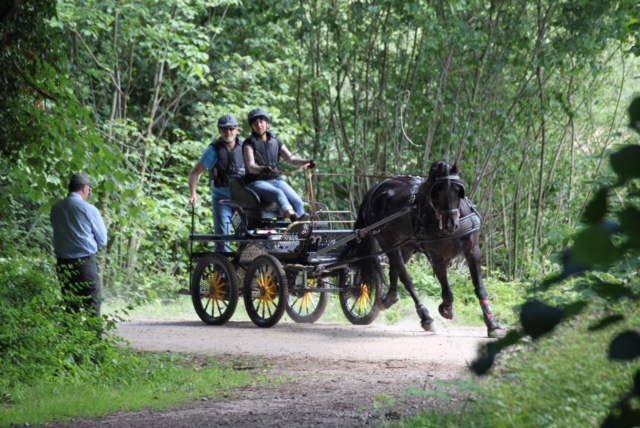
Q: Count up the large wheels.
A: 4